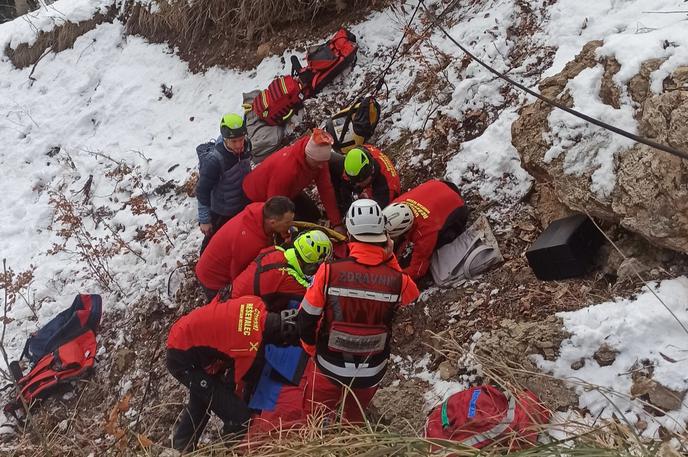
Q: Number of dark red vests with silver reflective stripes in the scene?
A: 1